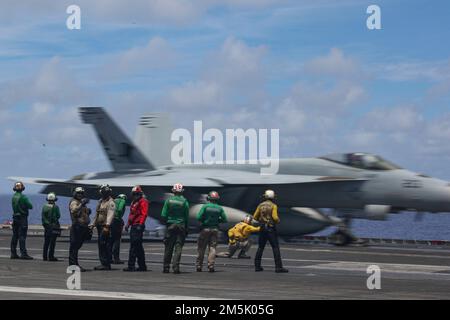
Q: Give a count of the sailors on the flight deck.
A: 10